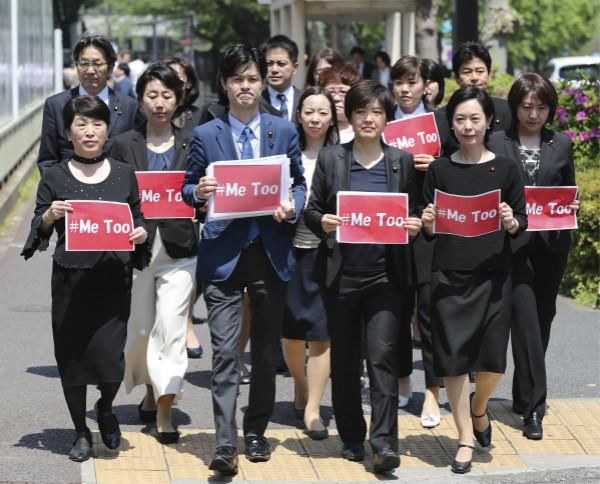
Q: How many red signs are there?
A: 7